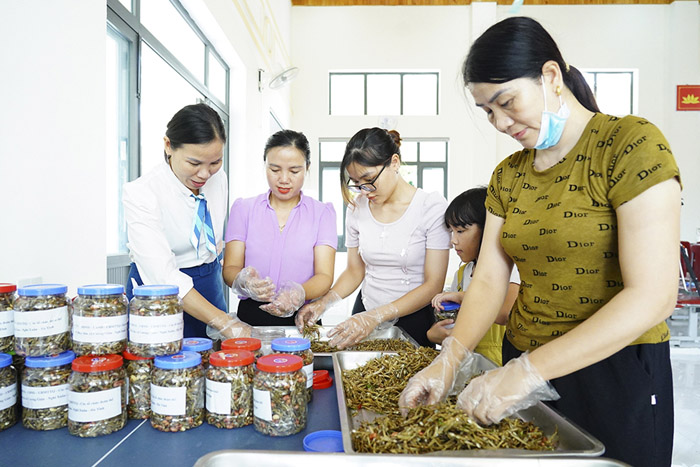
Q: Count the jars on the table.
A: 14